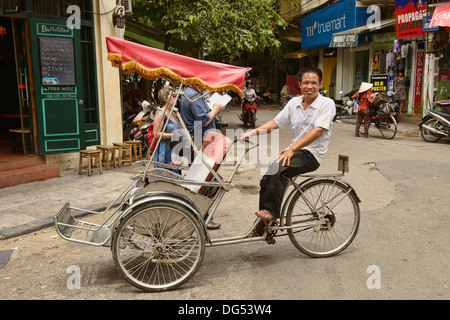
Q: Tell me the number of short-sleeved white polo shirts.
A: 1